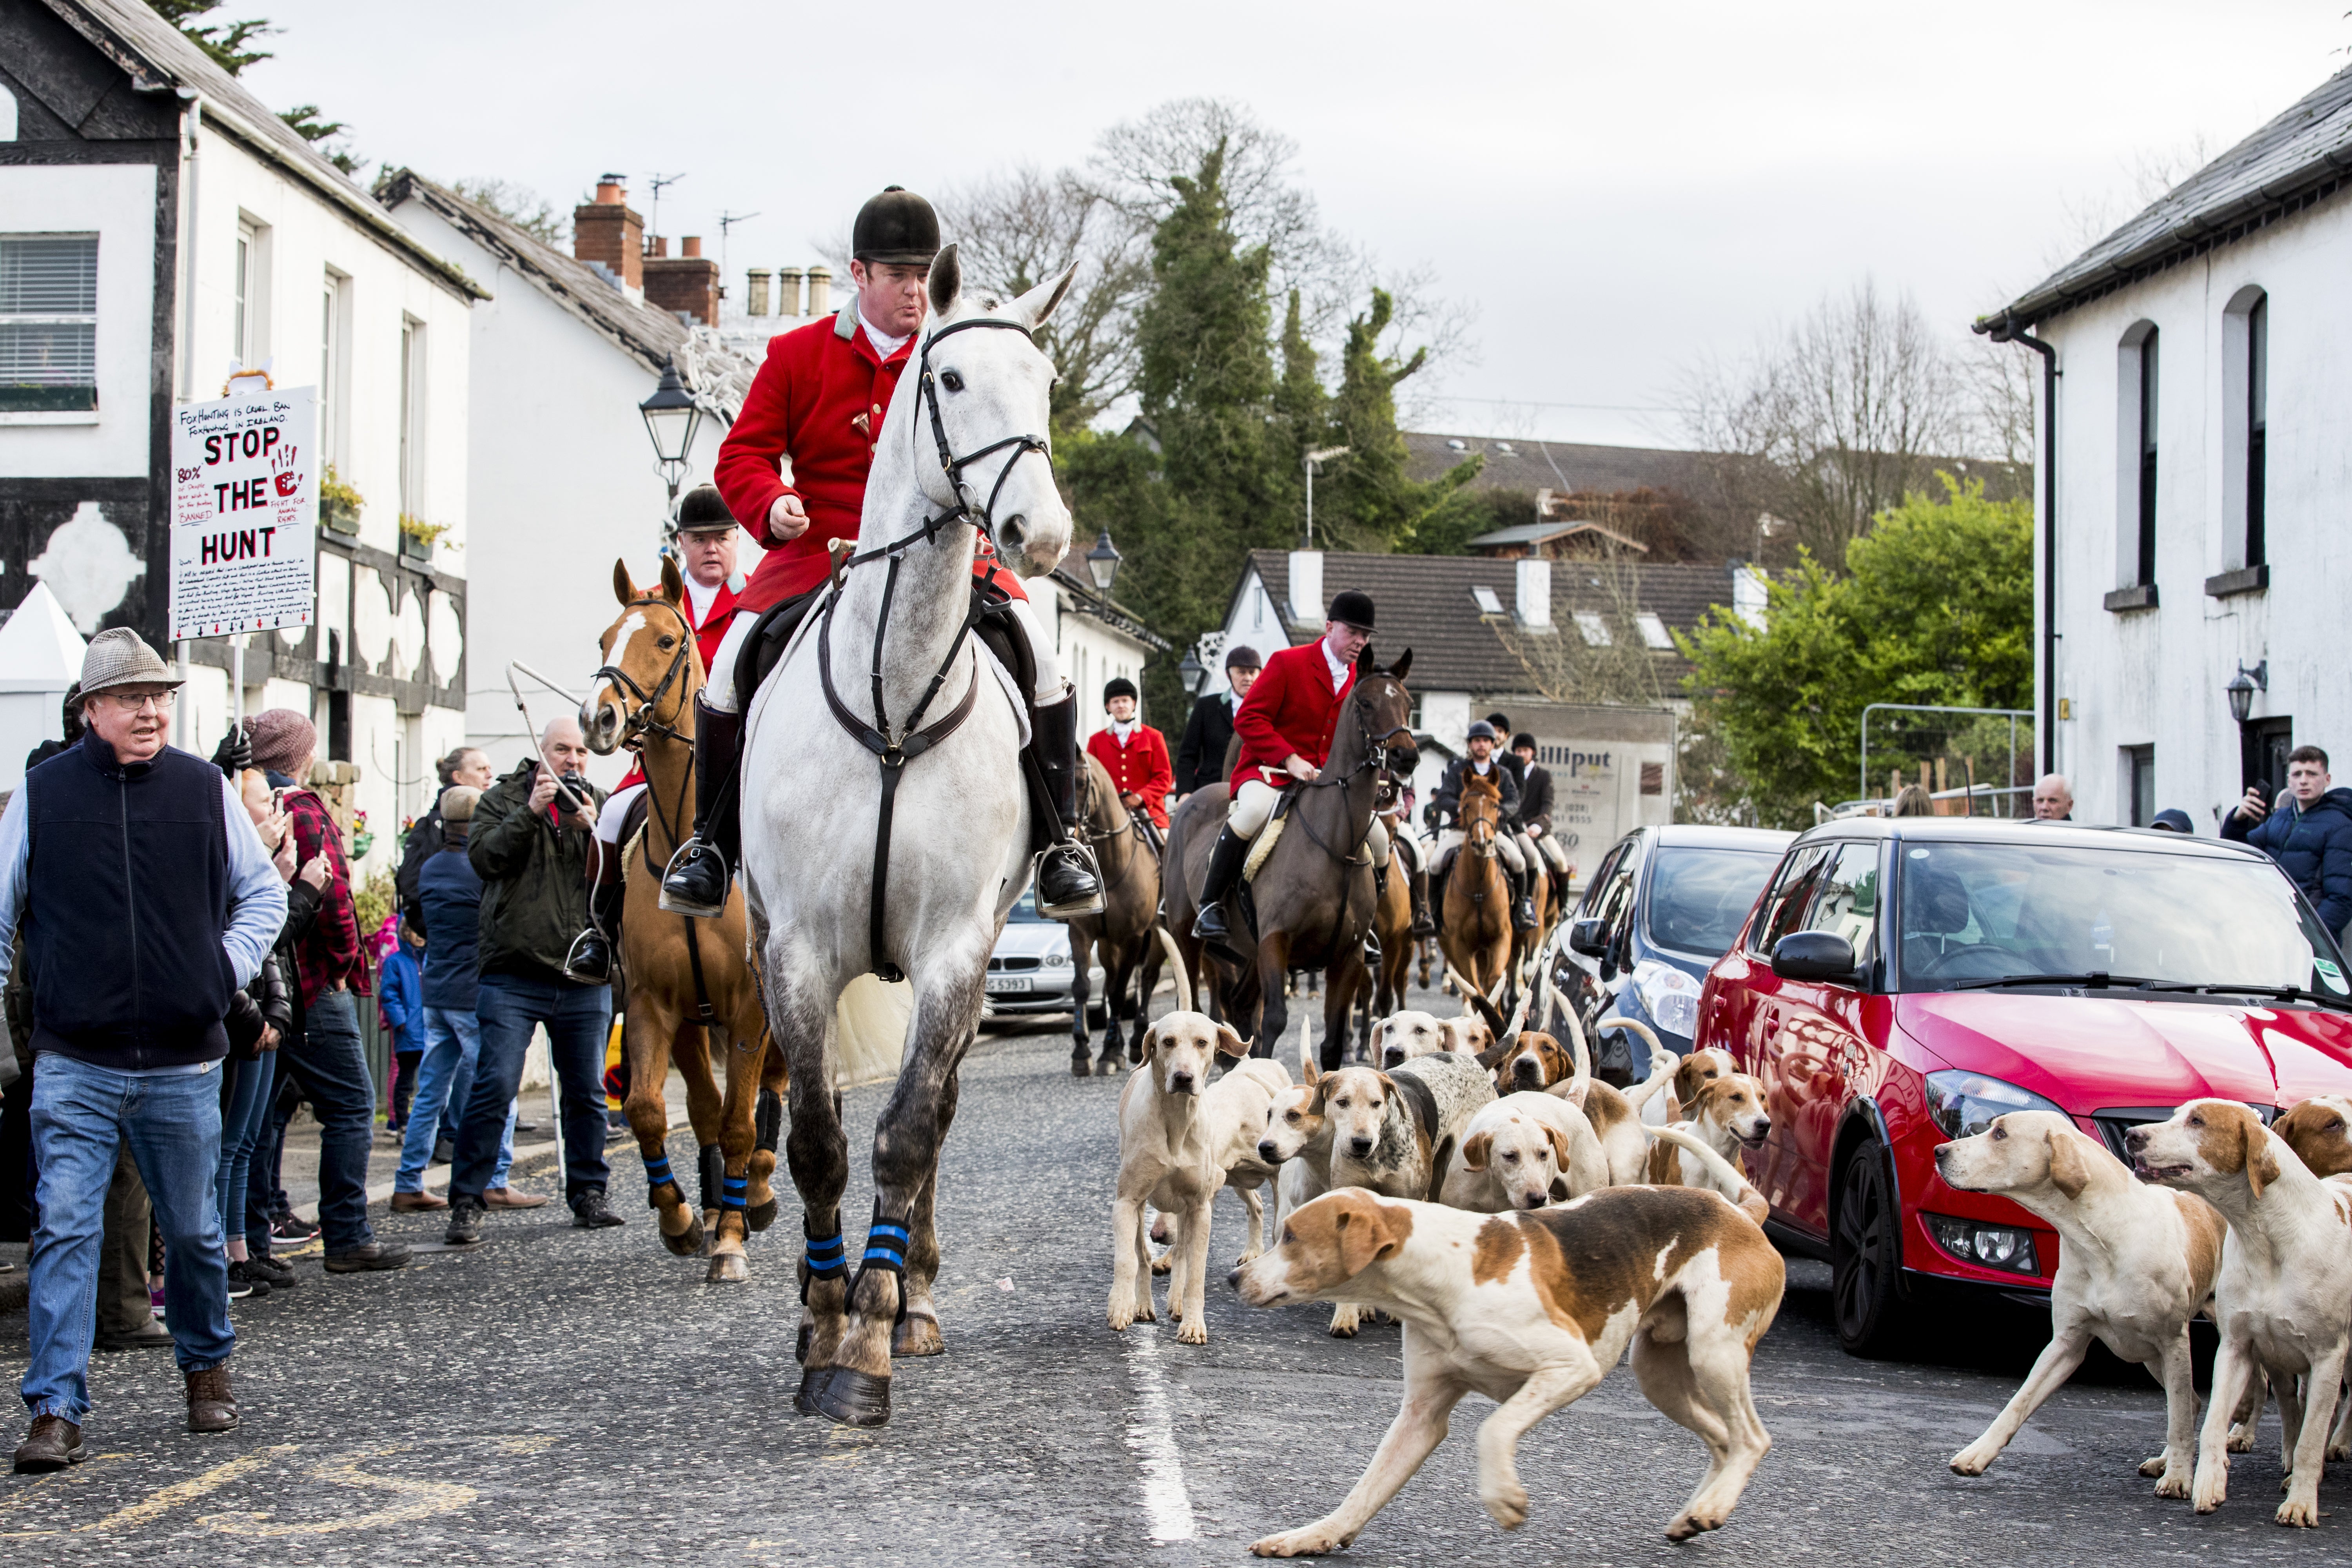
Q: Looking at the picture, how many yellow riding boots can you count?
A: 0